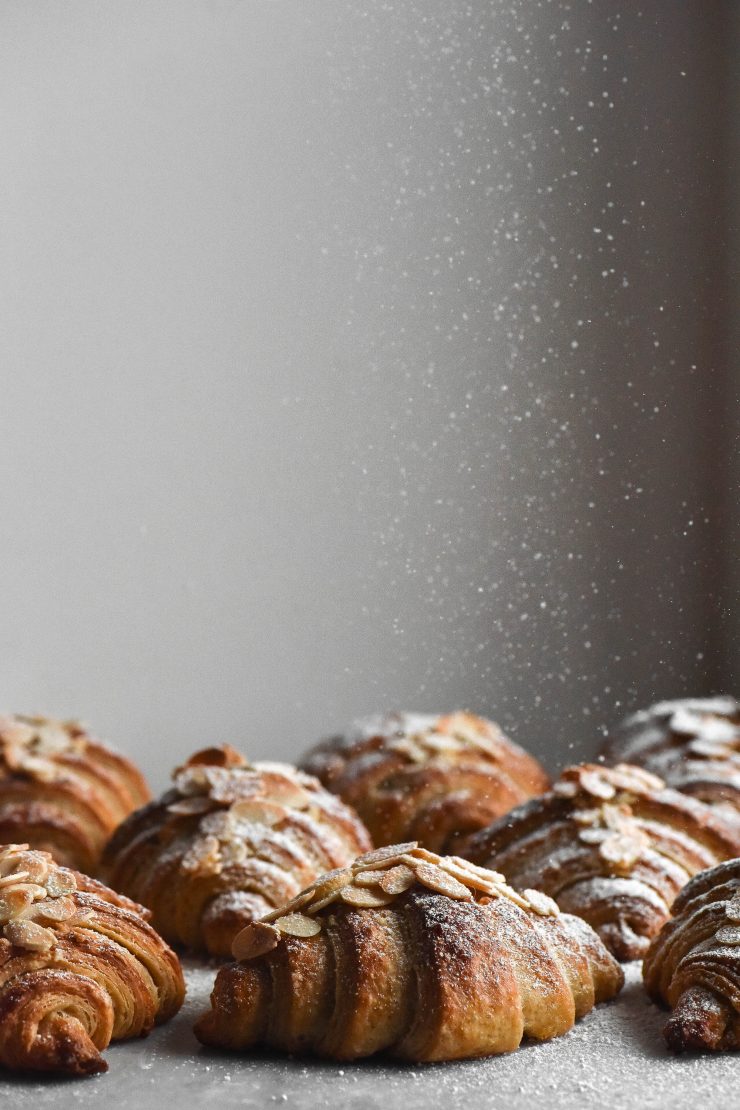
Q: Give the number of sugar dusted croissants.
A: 8